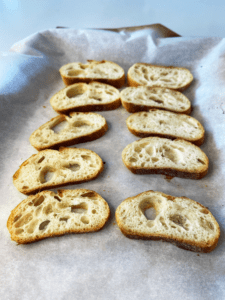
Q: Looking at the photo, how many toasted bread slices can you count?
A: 10